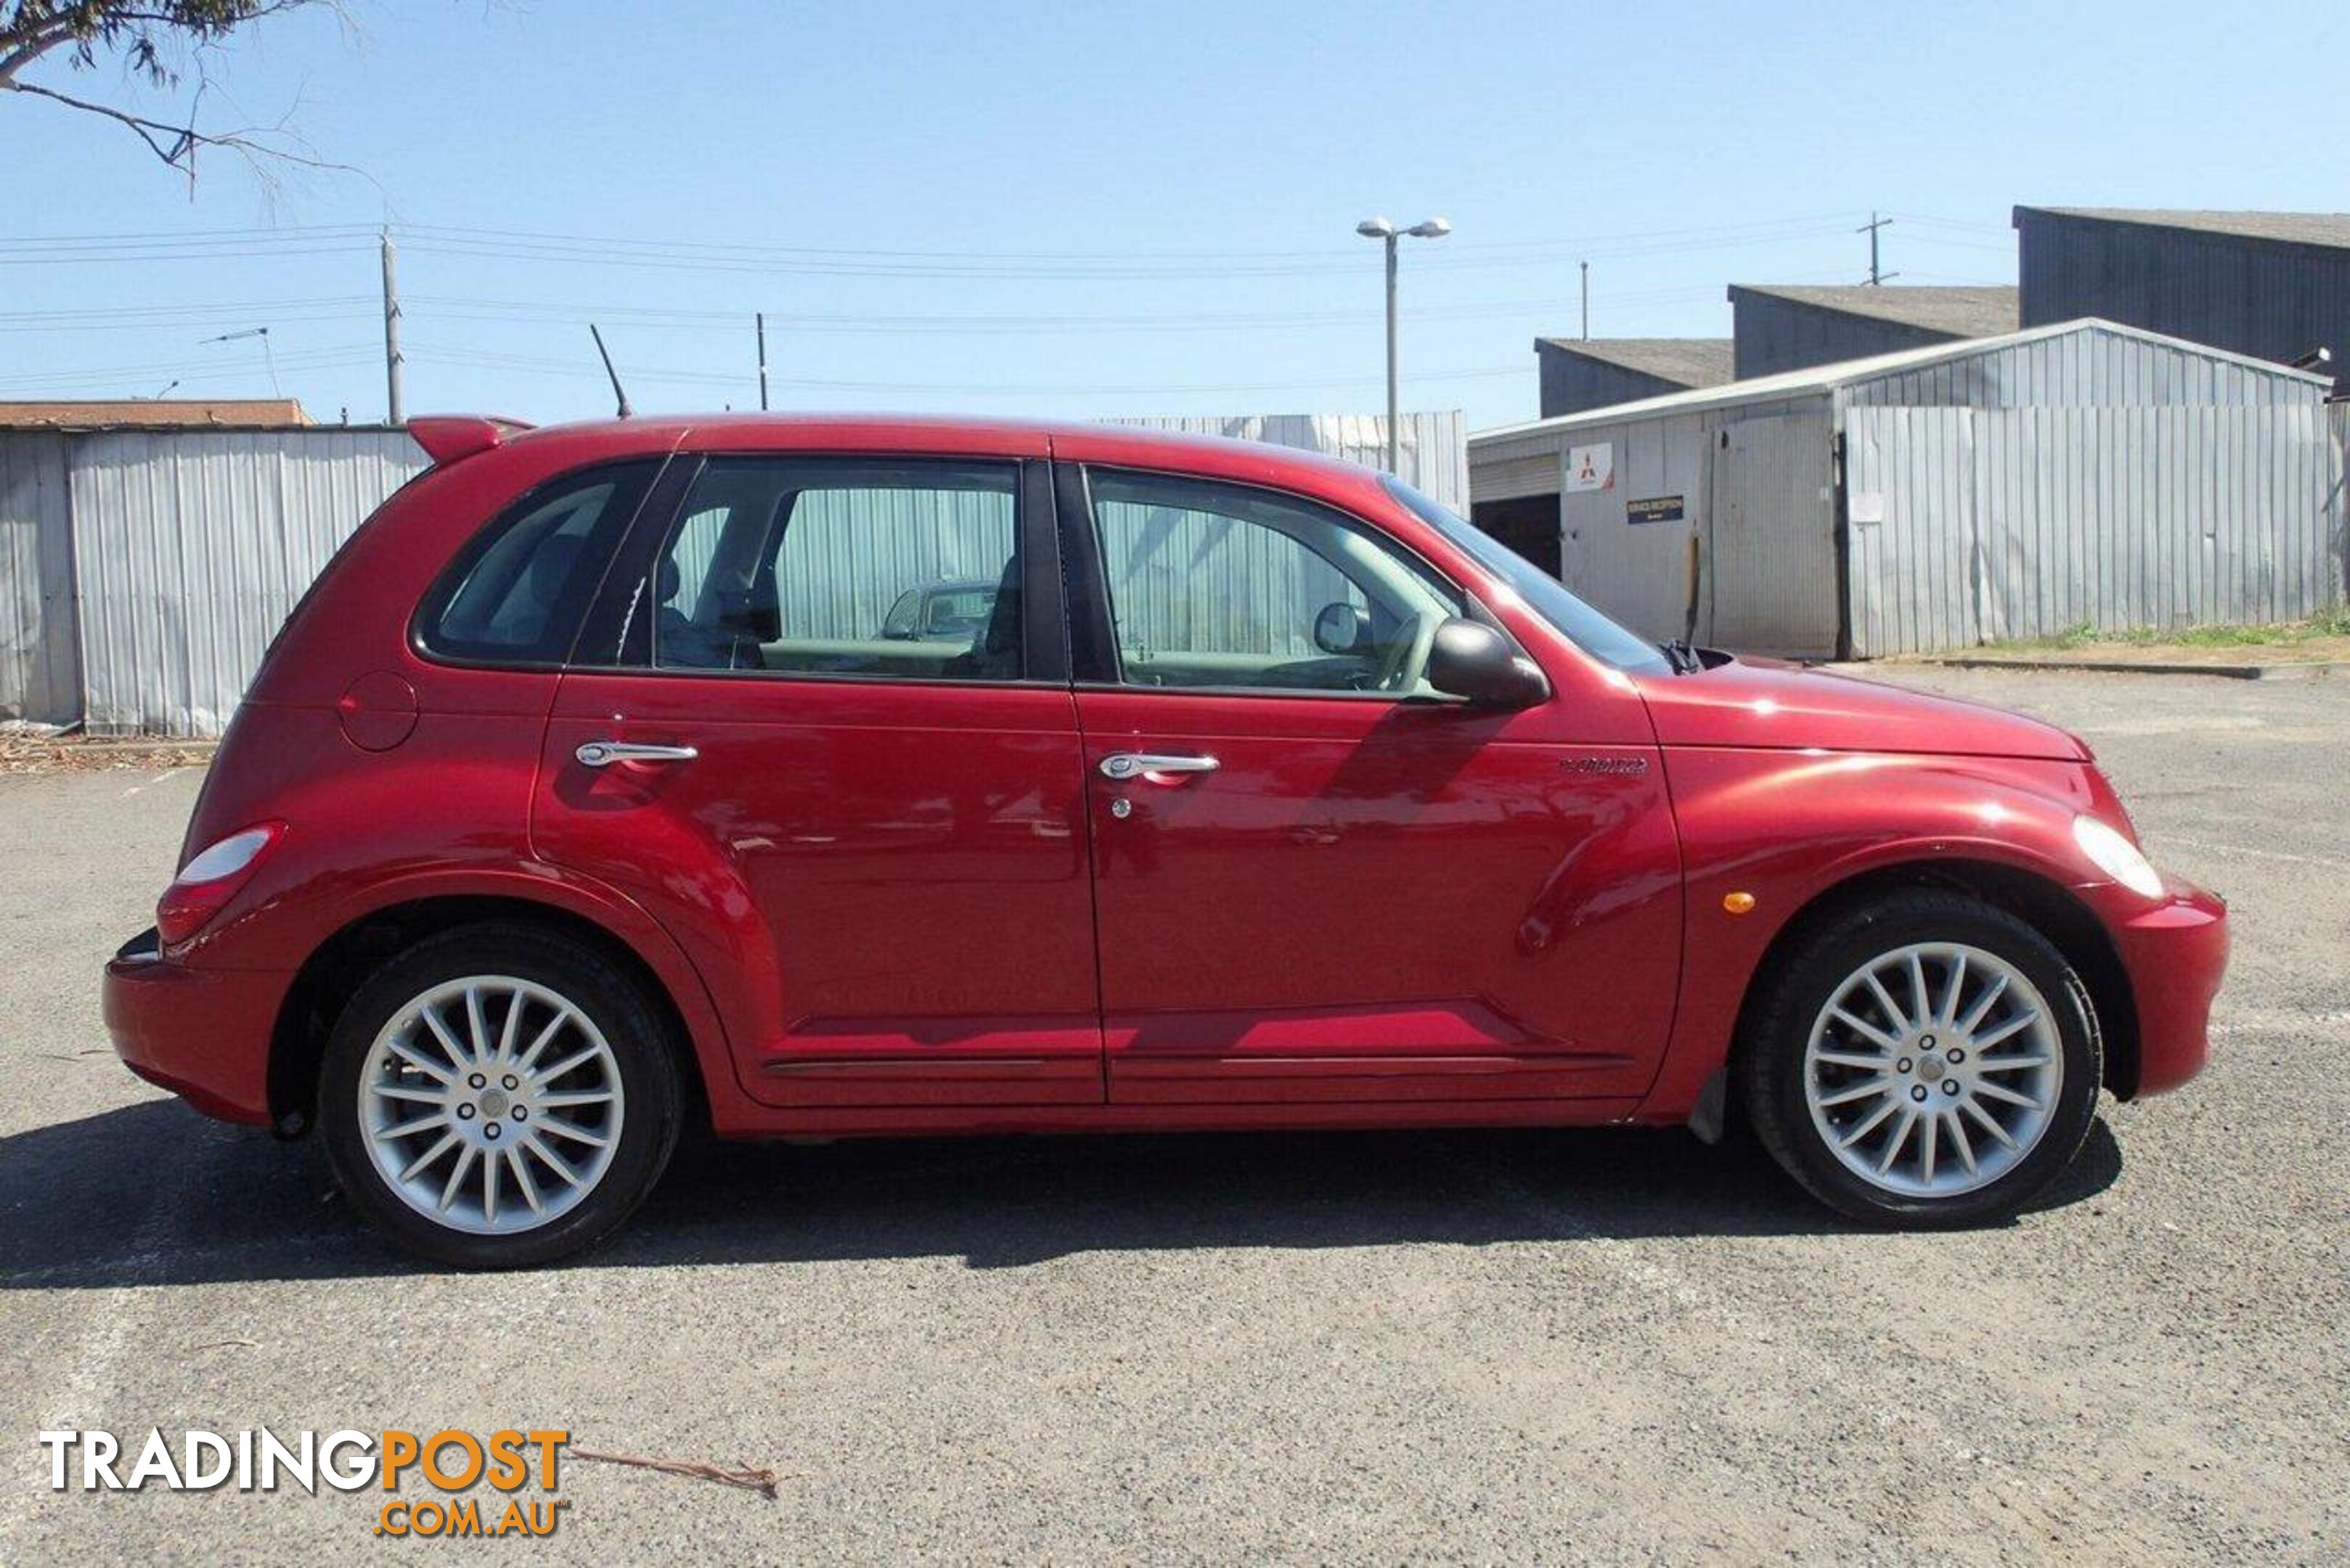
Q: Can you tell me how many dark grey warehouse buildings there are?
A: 3